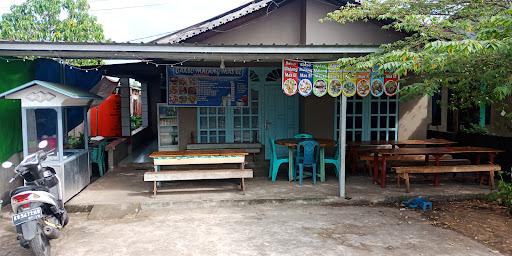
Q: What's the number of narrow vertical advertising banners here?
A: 8